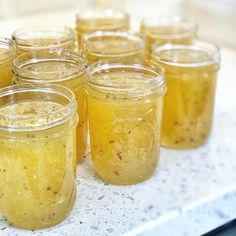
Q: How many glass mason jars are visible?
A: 9